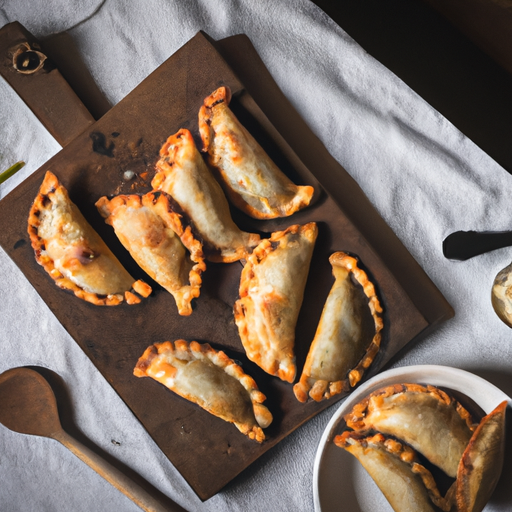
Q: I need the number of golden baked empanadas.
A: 10